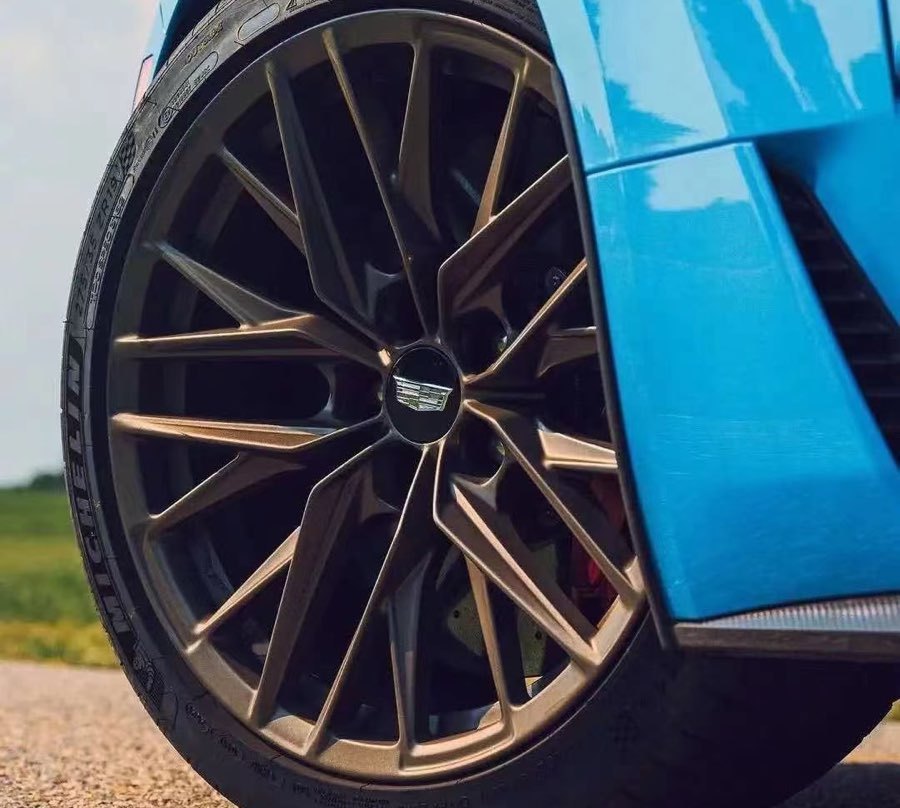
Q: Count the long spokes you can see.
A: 10